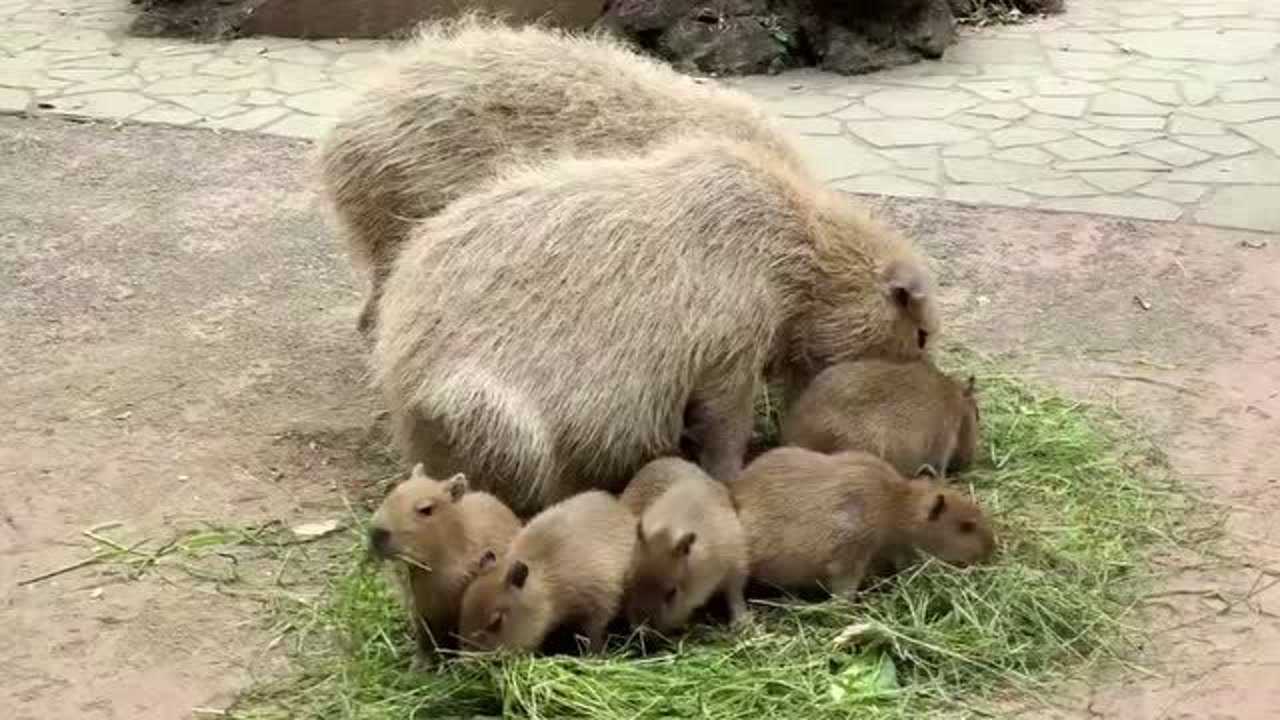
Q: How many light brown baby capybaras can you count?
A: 5